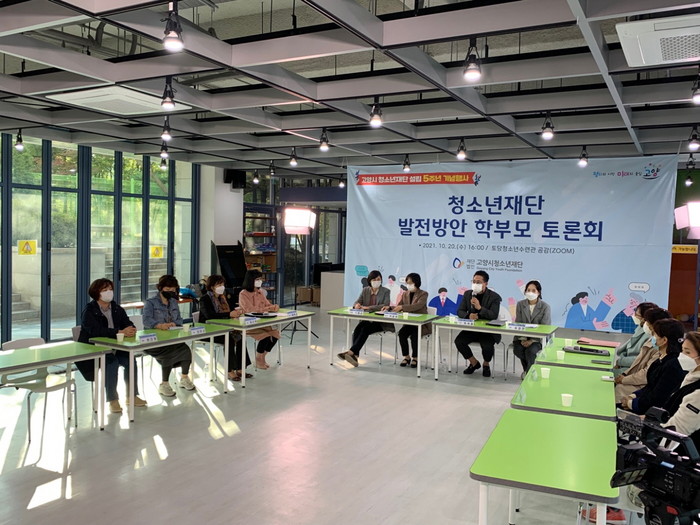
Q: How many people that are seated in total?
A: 12